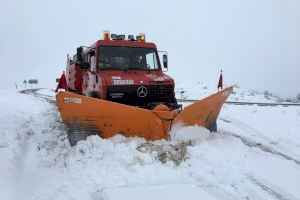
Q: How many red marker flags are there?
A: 2